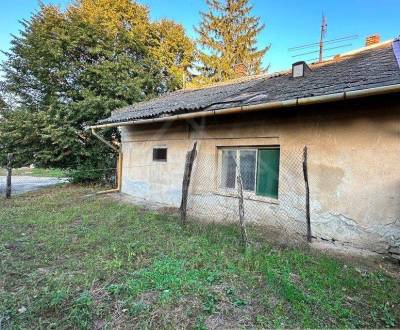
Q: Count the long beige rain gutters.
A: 1